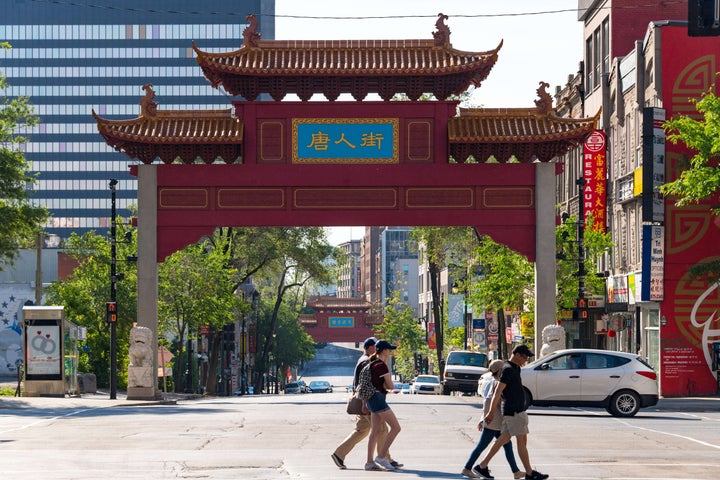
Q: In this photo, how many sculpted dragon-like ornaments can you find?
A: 4